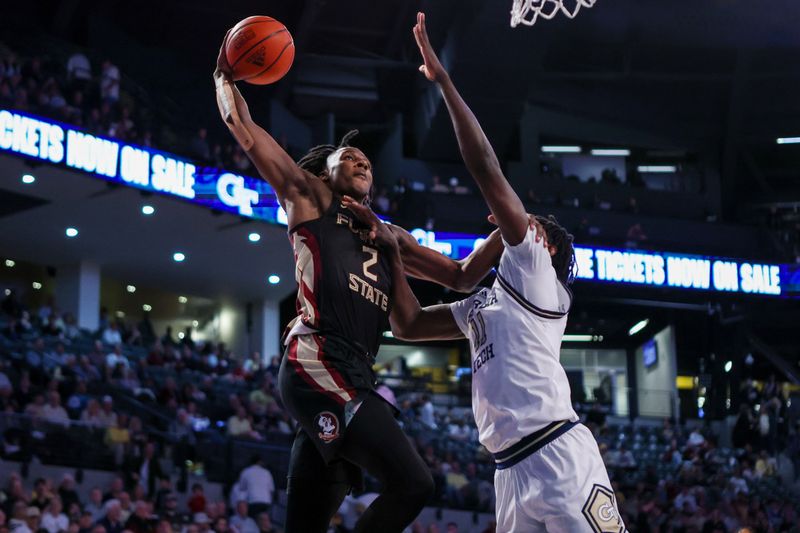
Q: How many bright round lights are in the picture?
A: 6